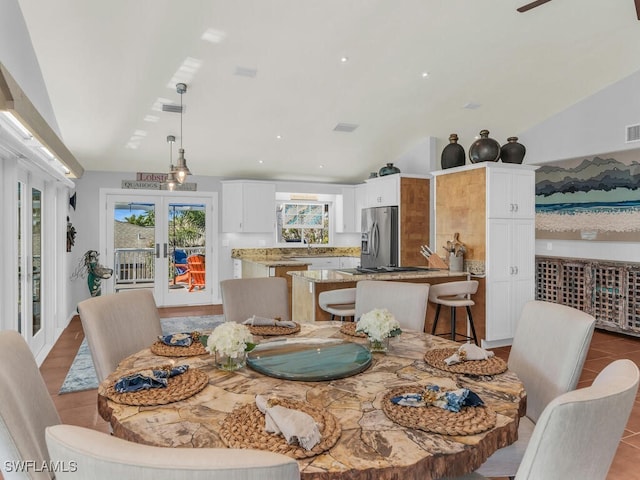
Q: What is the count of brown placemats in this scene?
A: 7